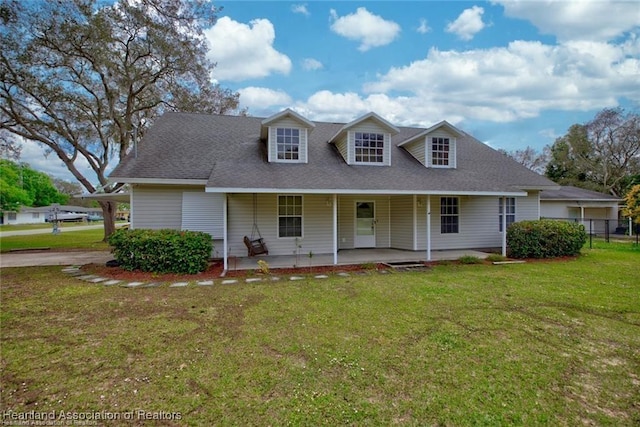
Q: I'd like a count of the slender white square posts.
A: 4